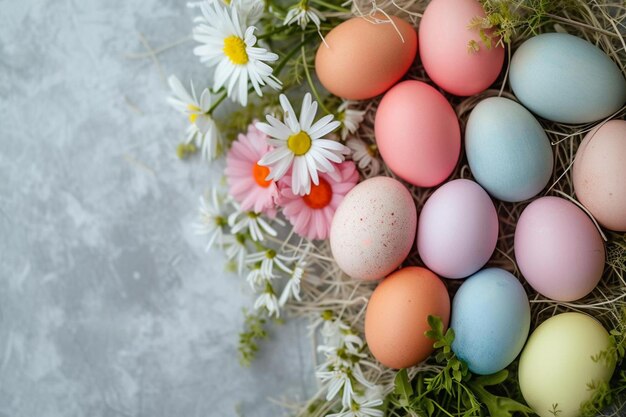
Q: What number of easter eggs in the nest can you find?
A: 12